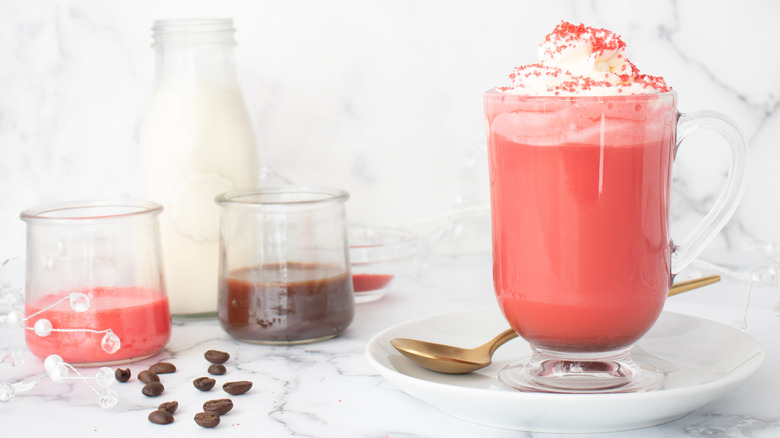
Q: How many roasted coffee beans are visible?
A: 12